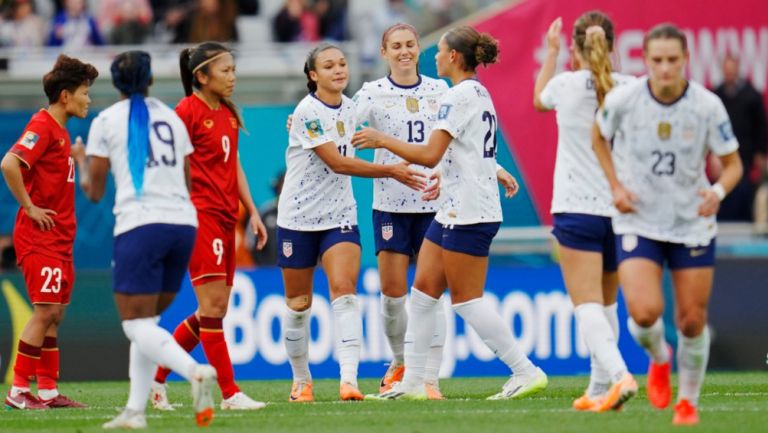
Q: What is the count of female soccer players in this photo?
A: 8